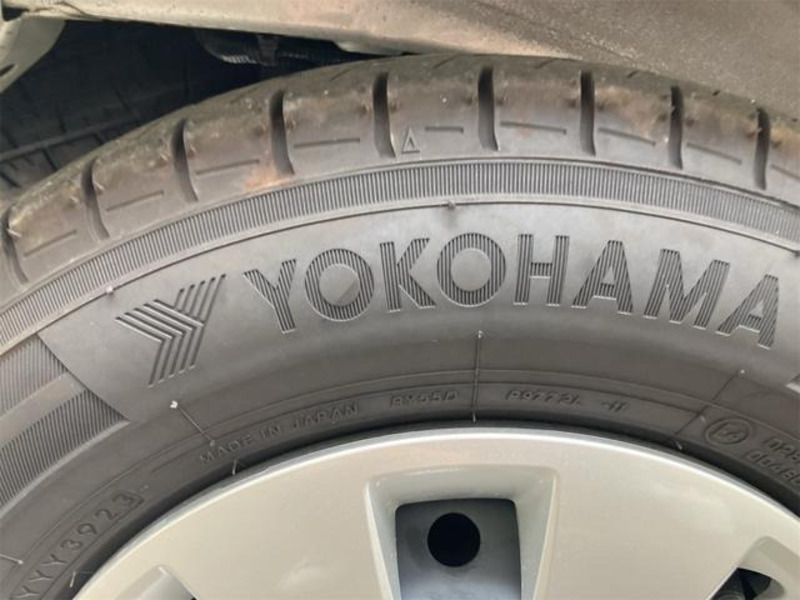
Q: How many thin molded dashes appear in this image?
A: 9